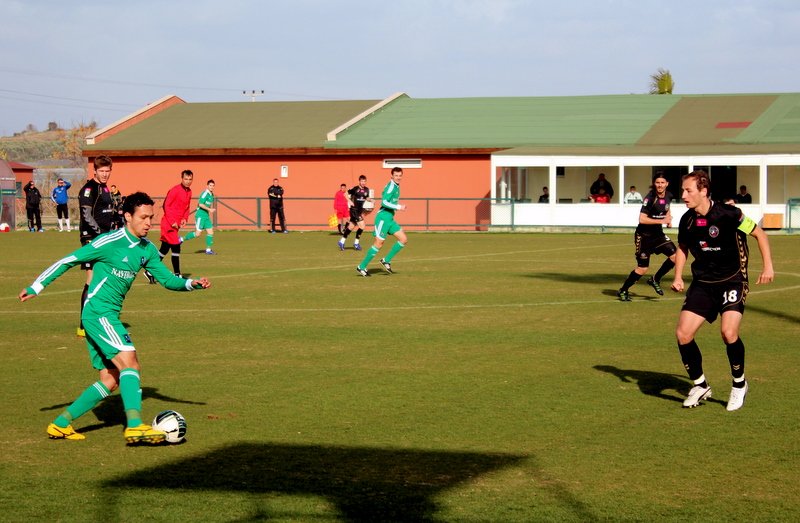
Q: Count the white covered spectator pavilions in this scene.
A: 1